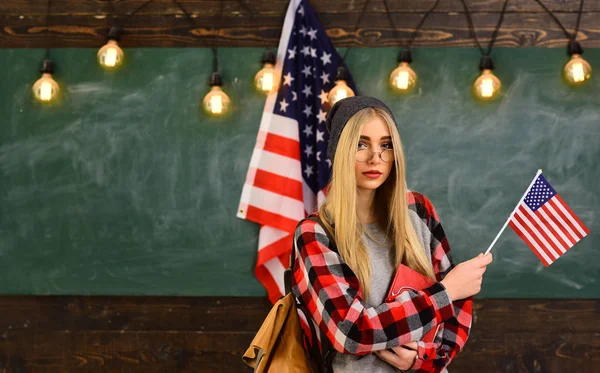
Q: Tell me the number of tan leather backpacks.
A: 1